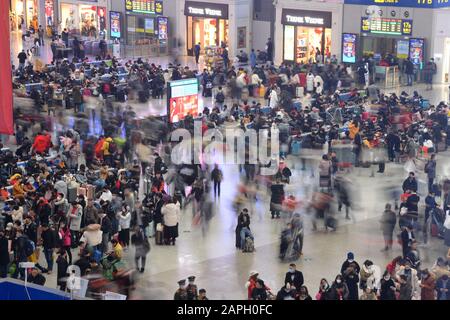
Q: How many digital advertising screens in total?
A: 5